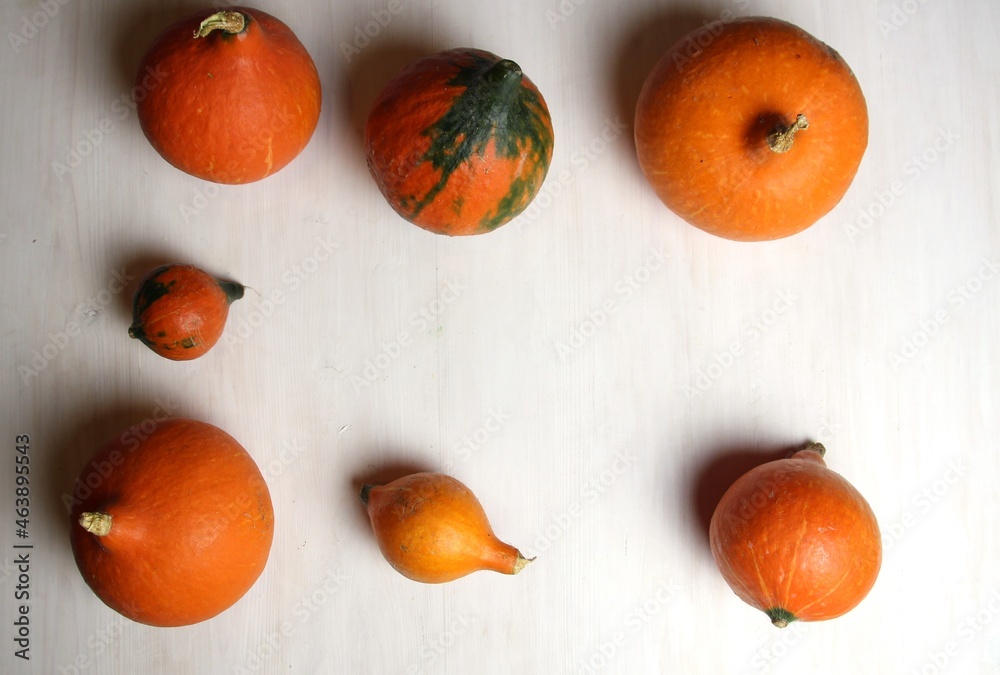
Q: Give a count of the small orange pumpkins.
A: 2